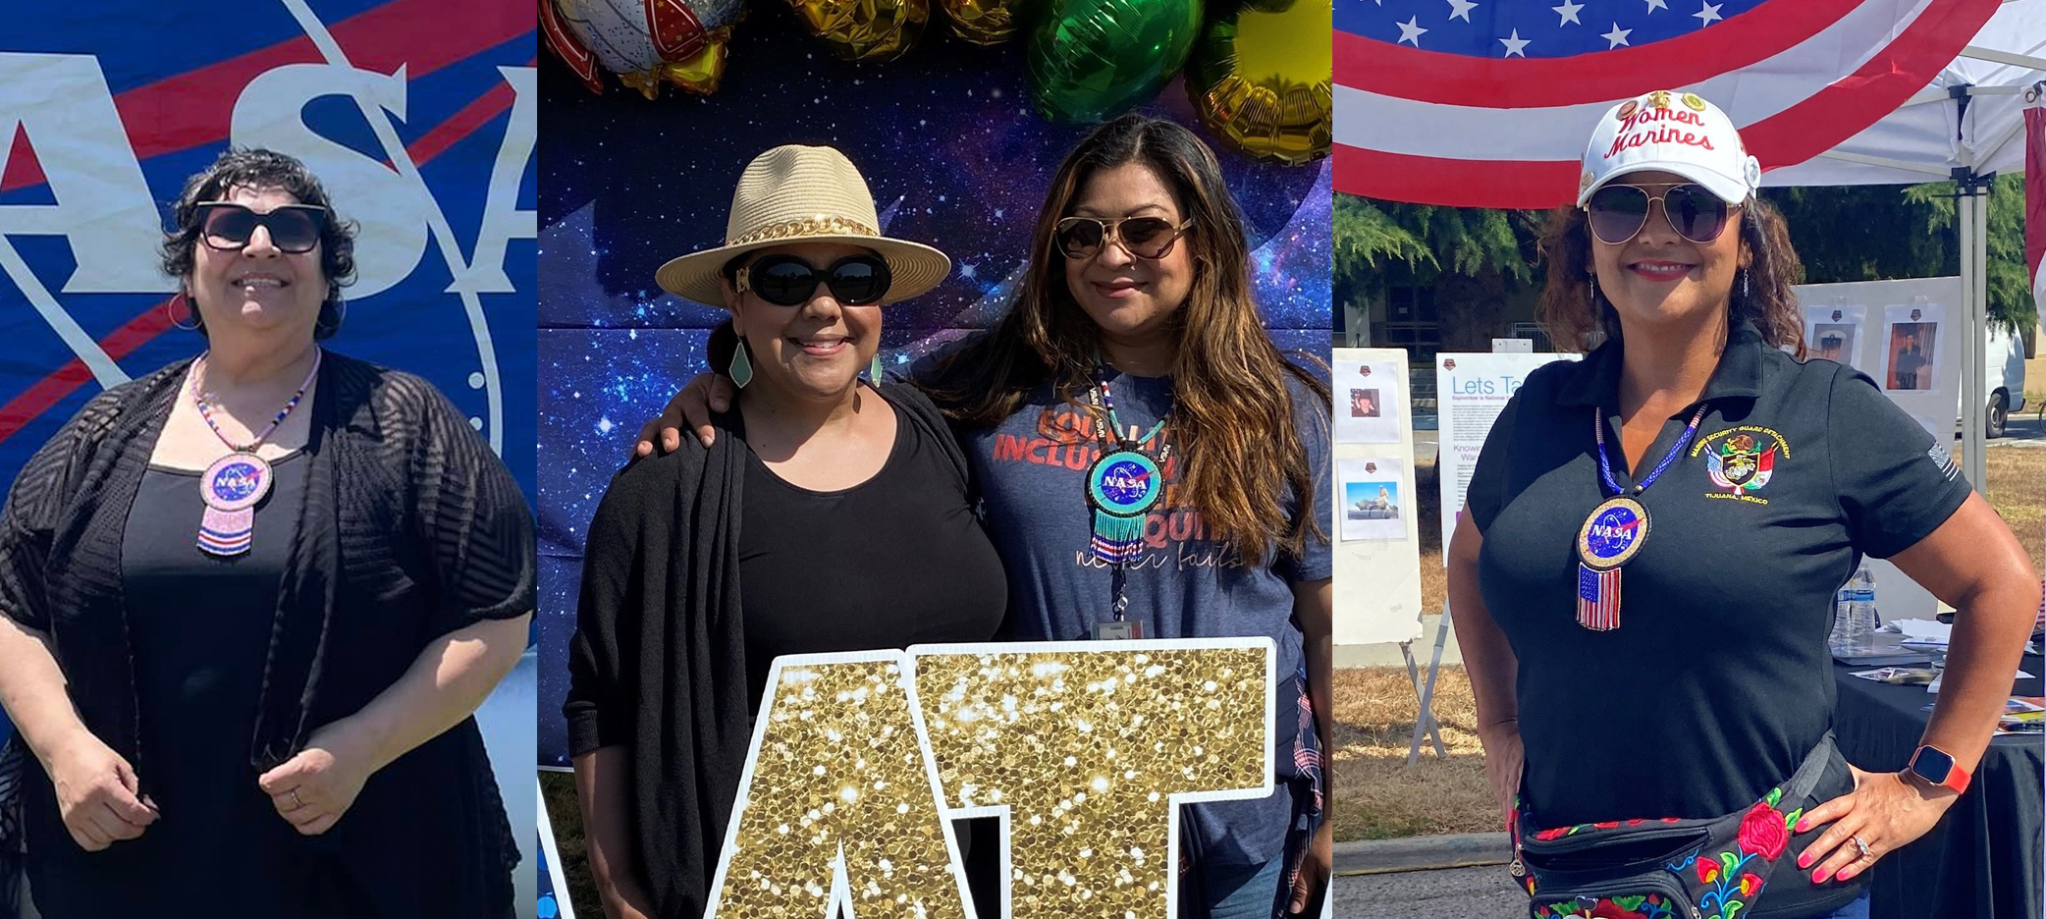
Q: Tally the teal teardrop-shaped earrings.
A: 2